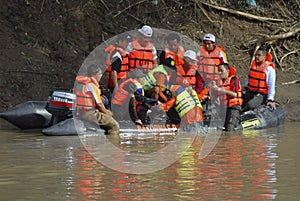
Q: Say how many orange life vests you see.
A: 9